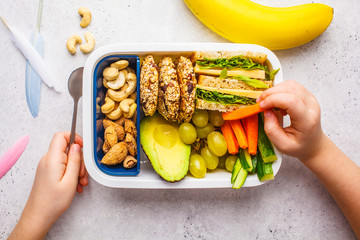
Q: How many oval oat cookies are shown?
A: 3